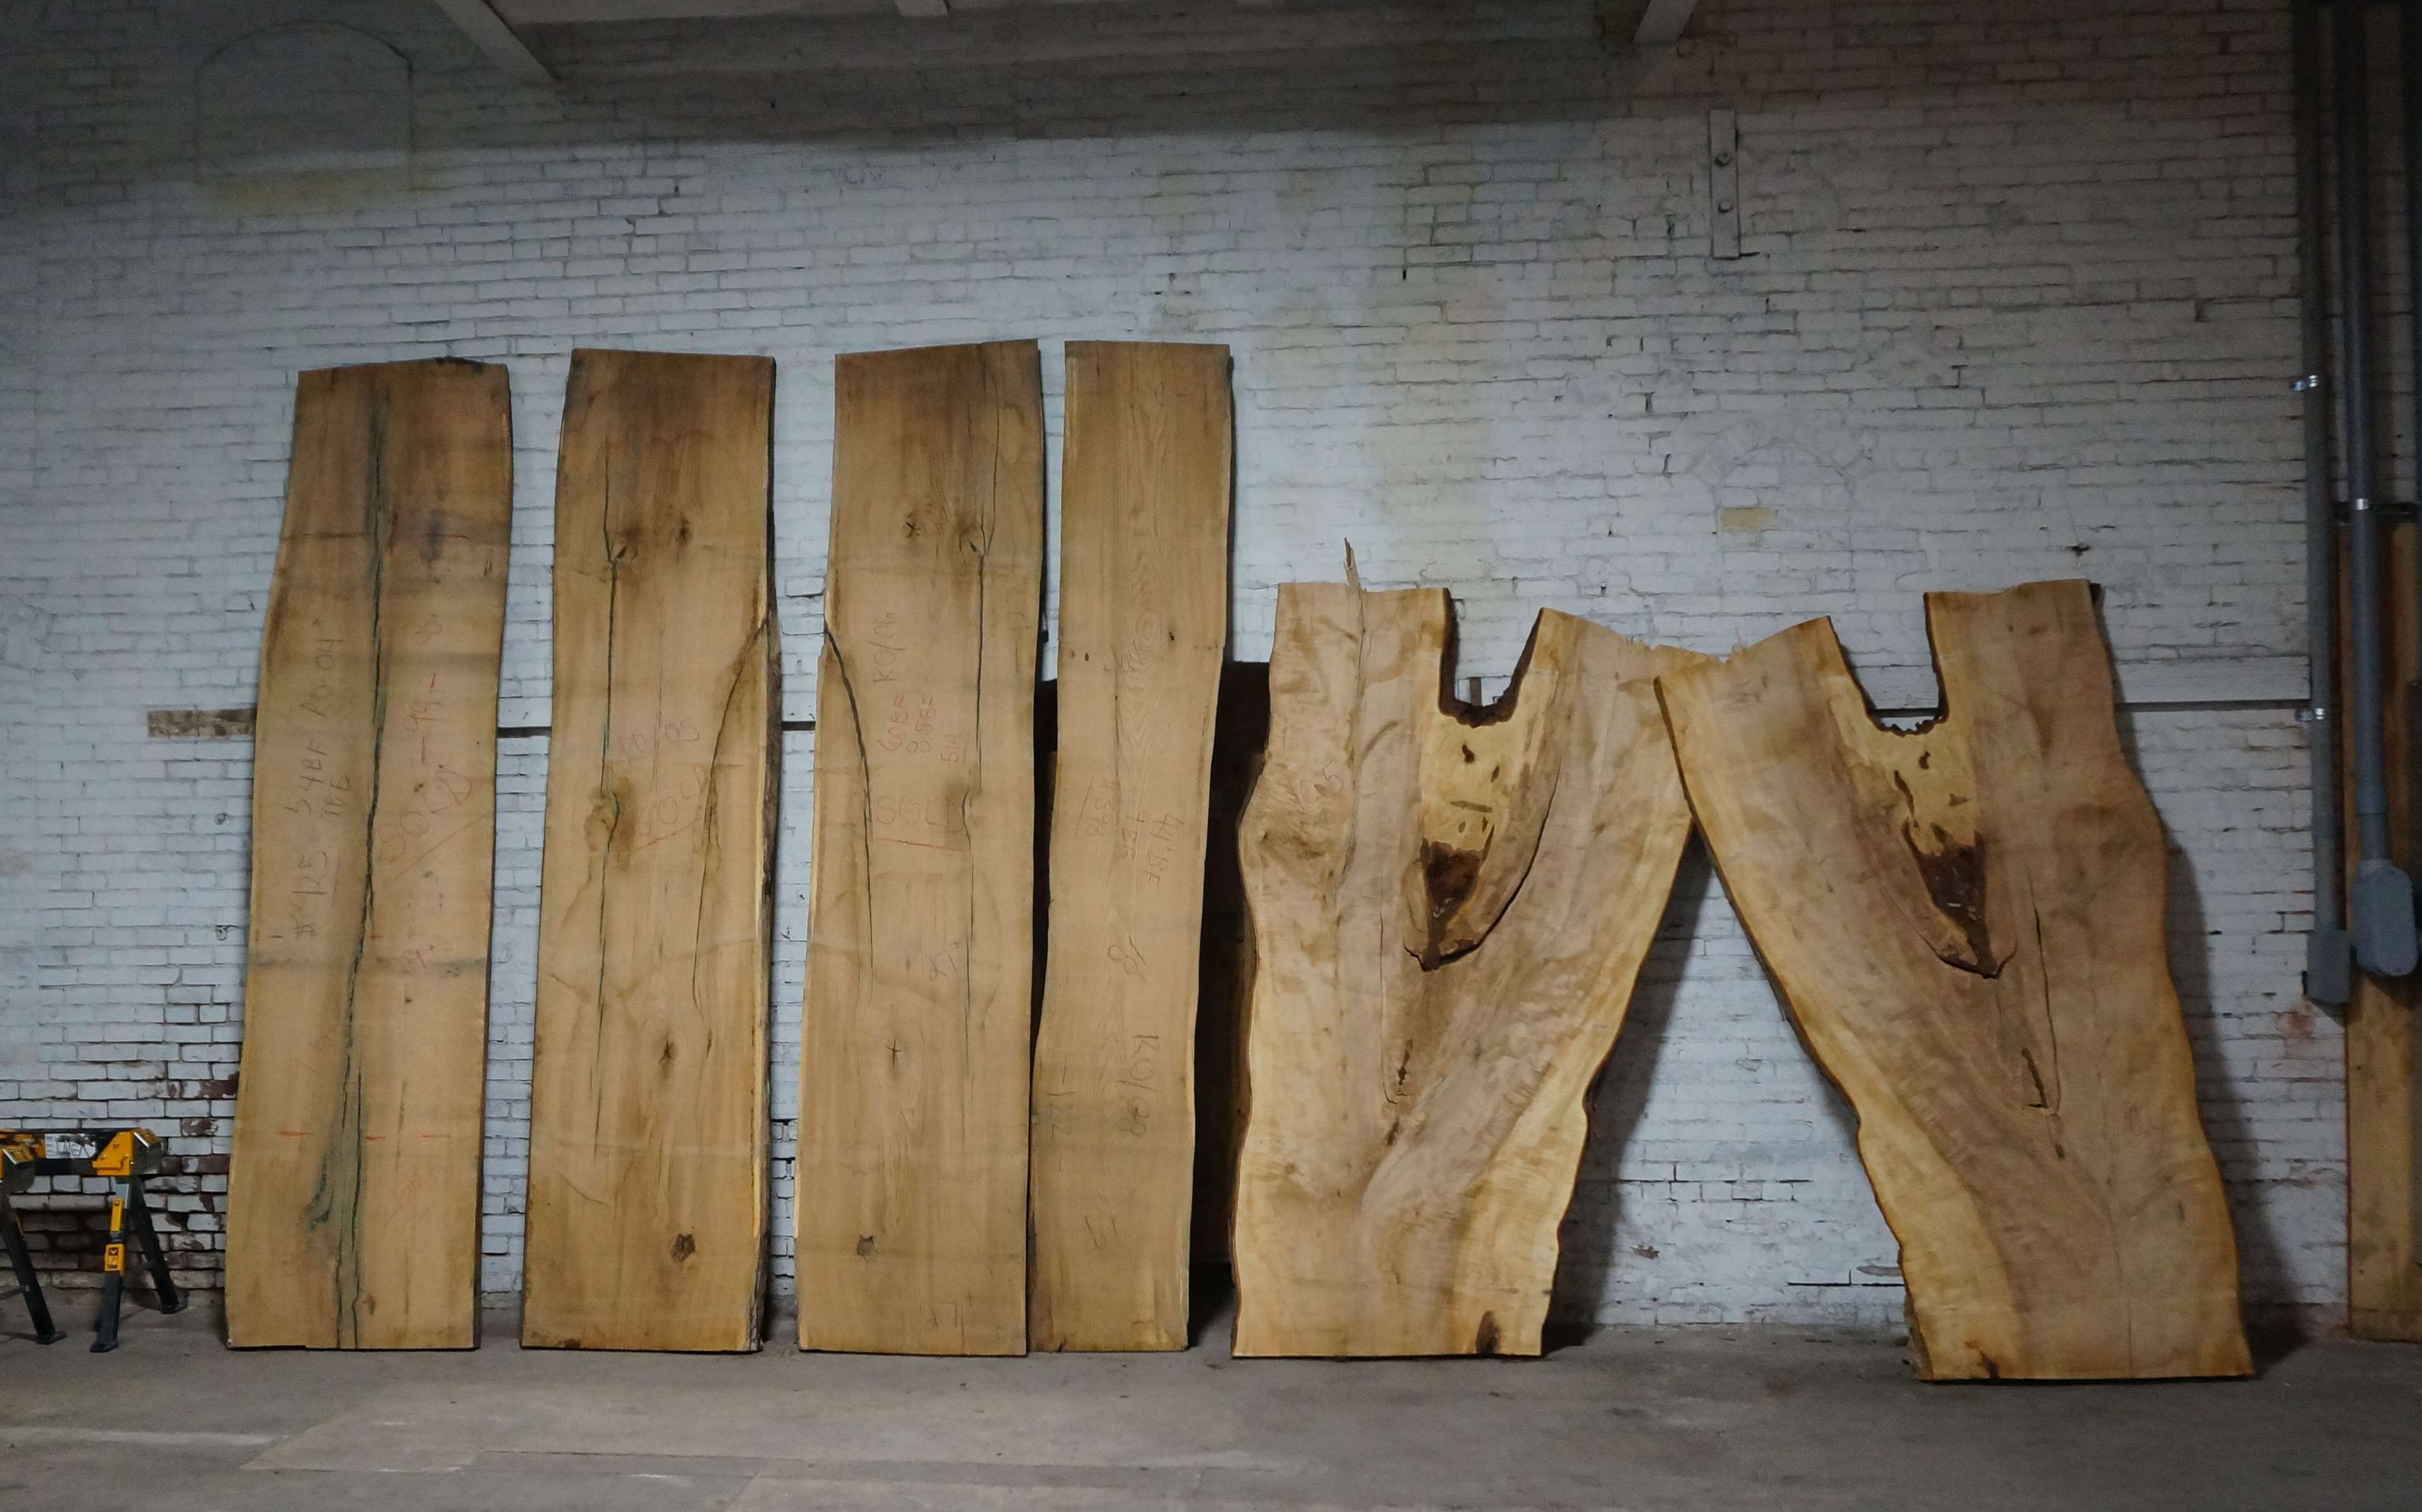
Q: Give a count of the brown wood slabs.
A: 6